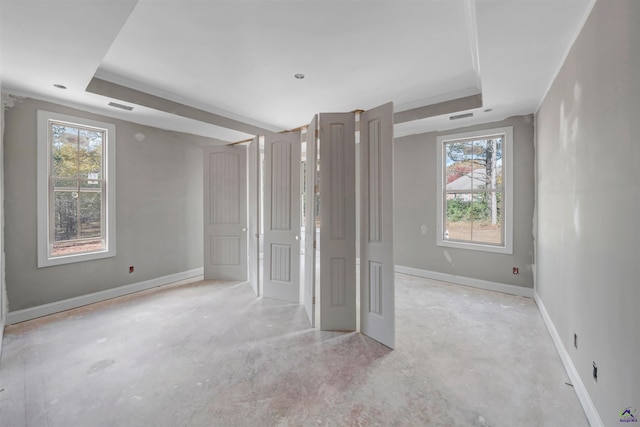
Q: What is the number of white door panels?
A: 6